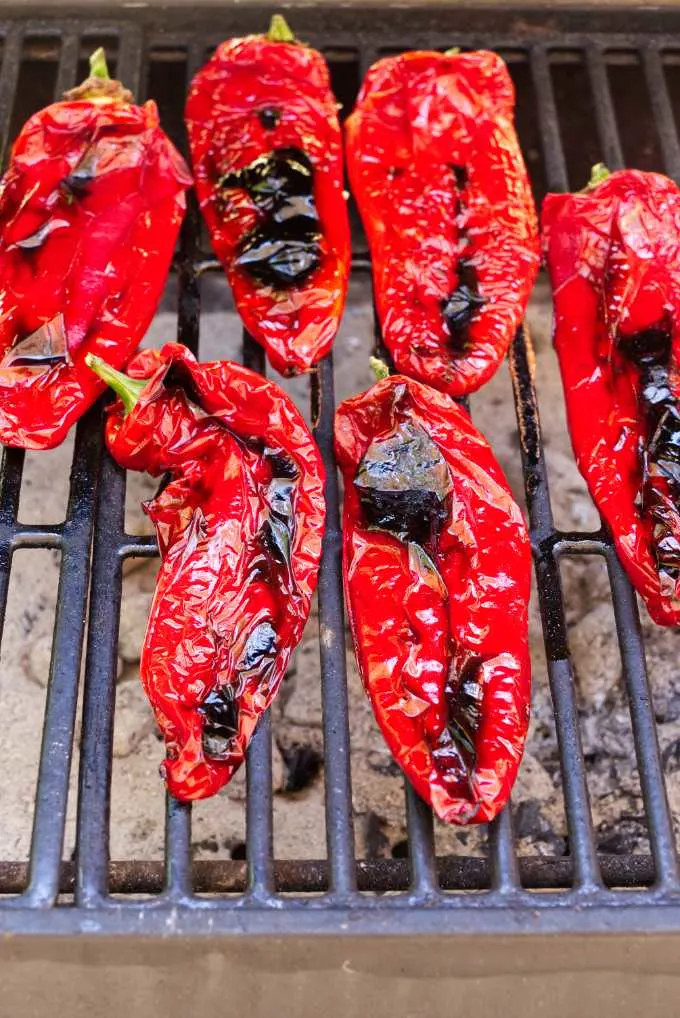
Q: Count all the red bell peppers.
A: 6